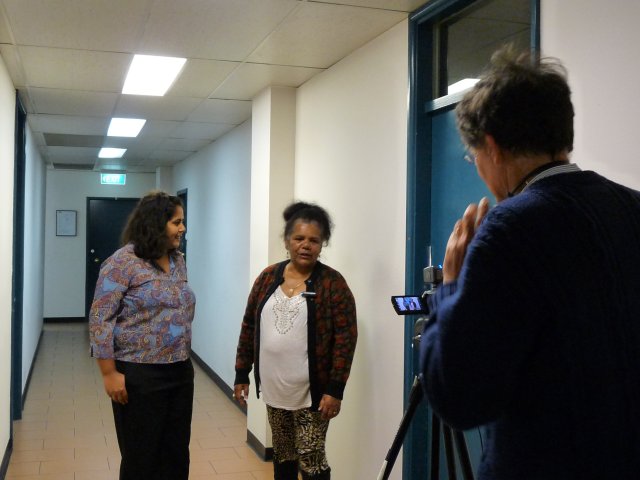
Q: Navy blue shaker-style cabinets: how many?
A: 0